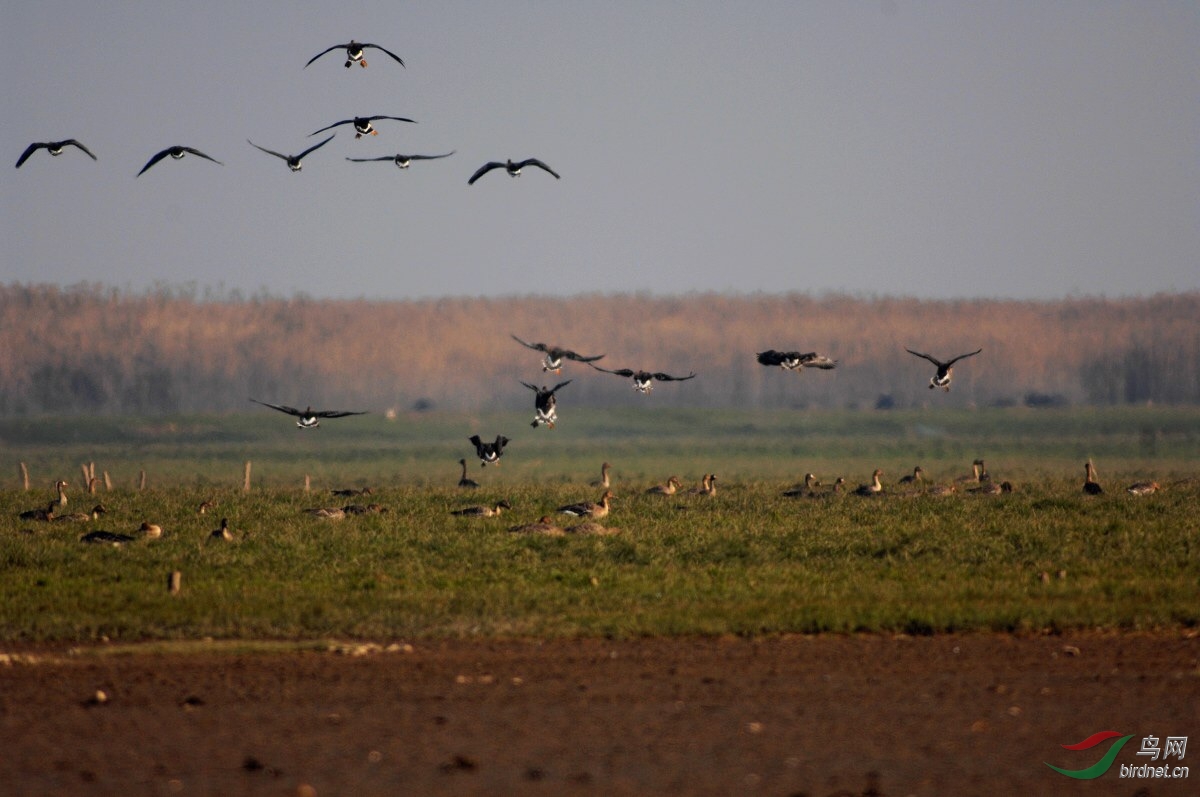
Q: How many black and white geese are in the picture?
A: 14